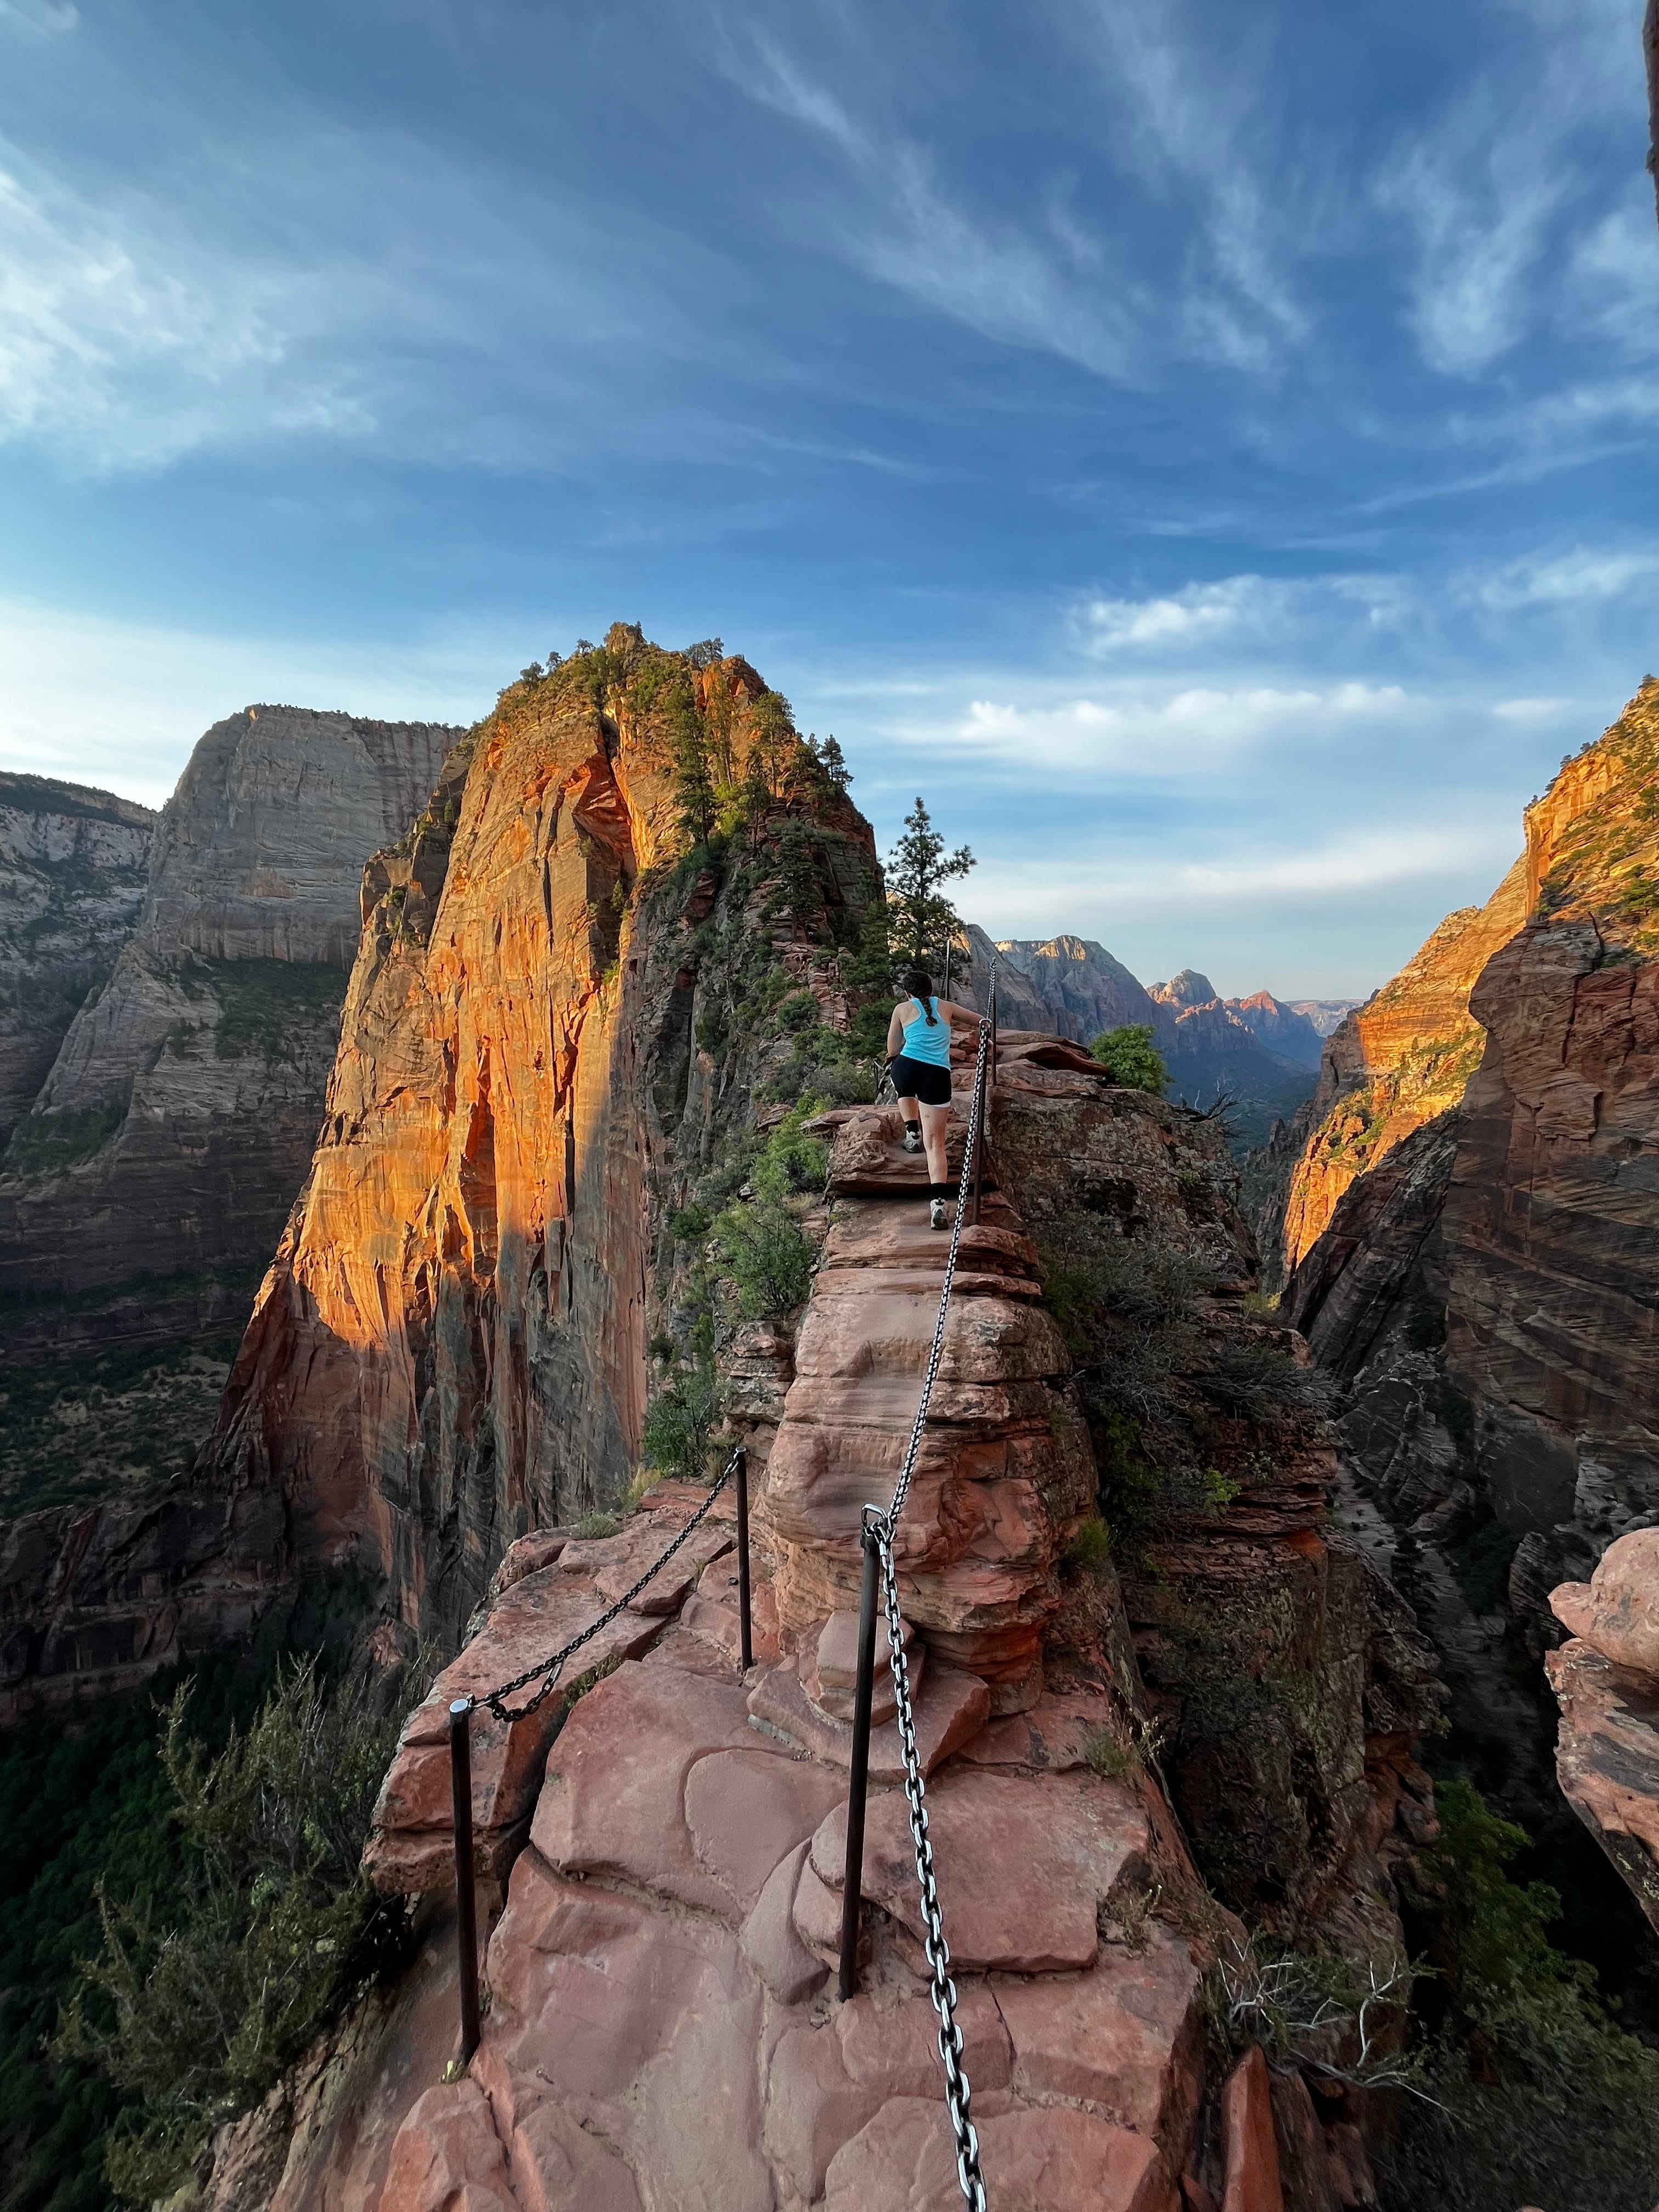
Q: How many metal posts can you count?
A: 6